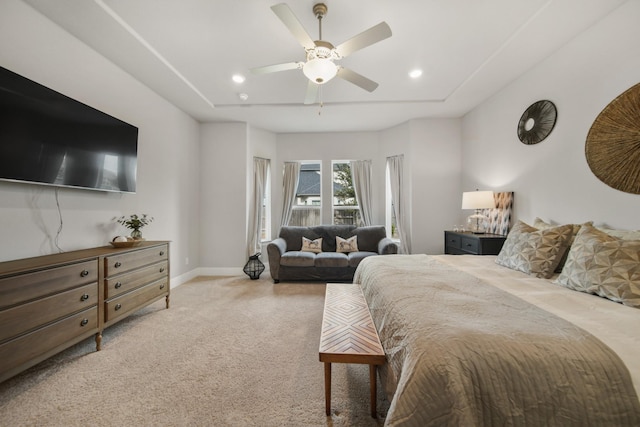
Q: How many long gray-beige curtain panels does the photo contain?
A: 4